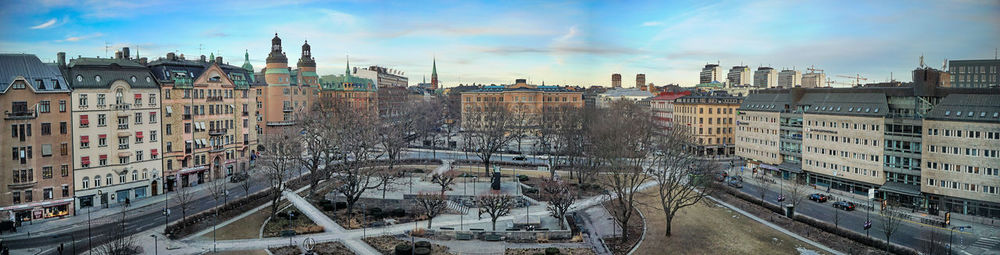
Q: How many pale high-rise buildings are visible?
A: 5